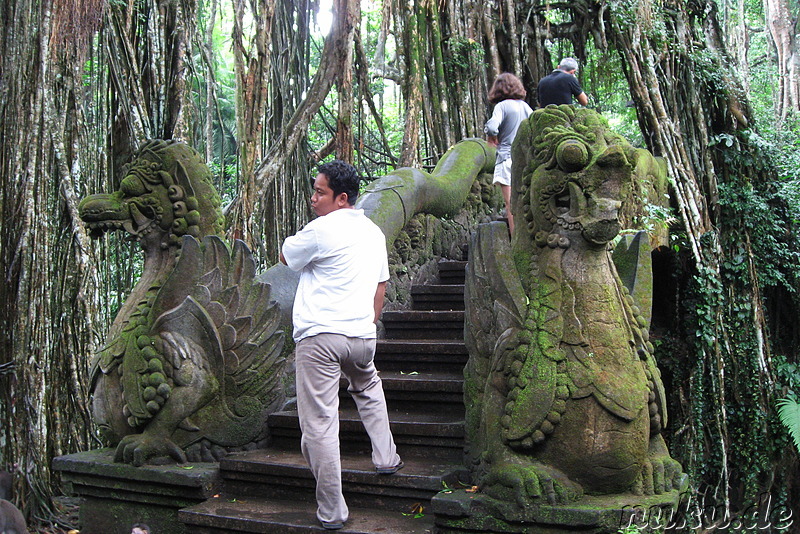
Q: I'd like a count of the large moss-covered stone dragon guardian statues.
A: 2